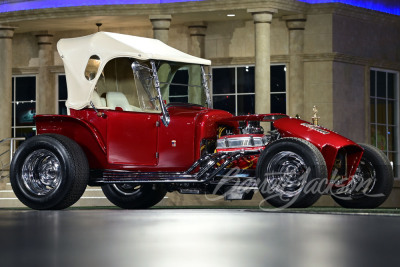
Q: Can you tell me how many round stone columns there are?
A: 6